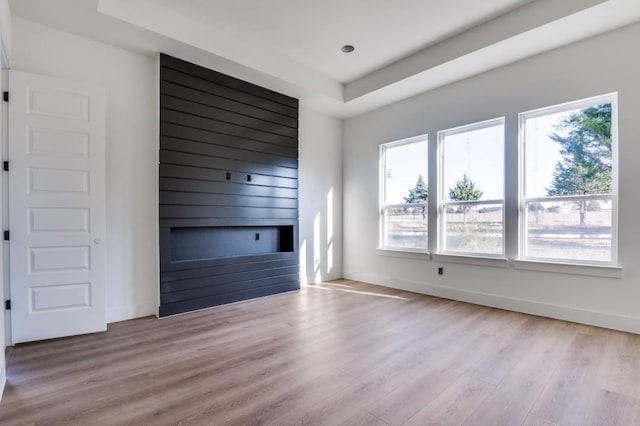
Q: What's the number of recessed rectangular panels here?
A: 6